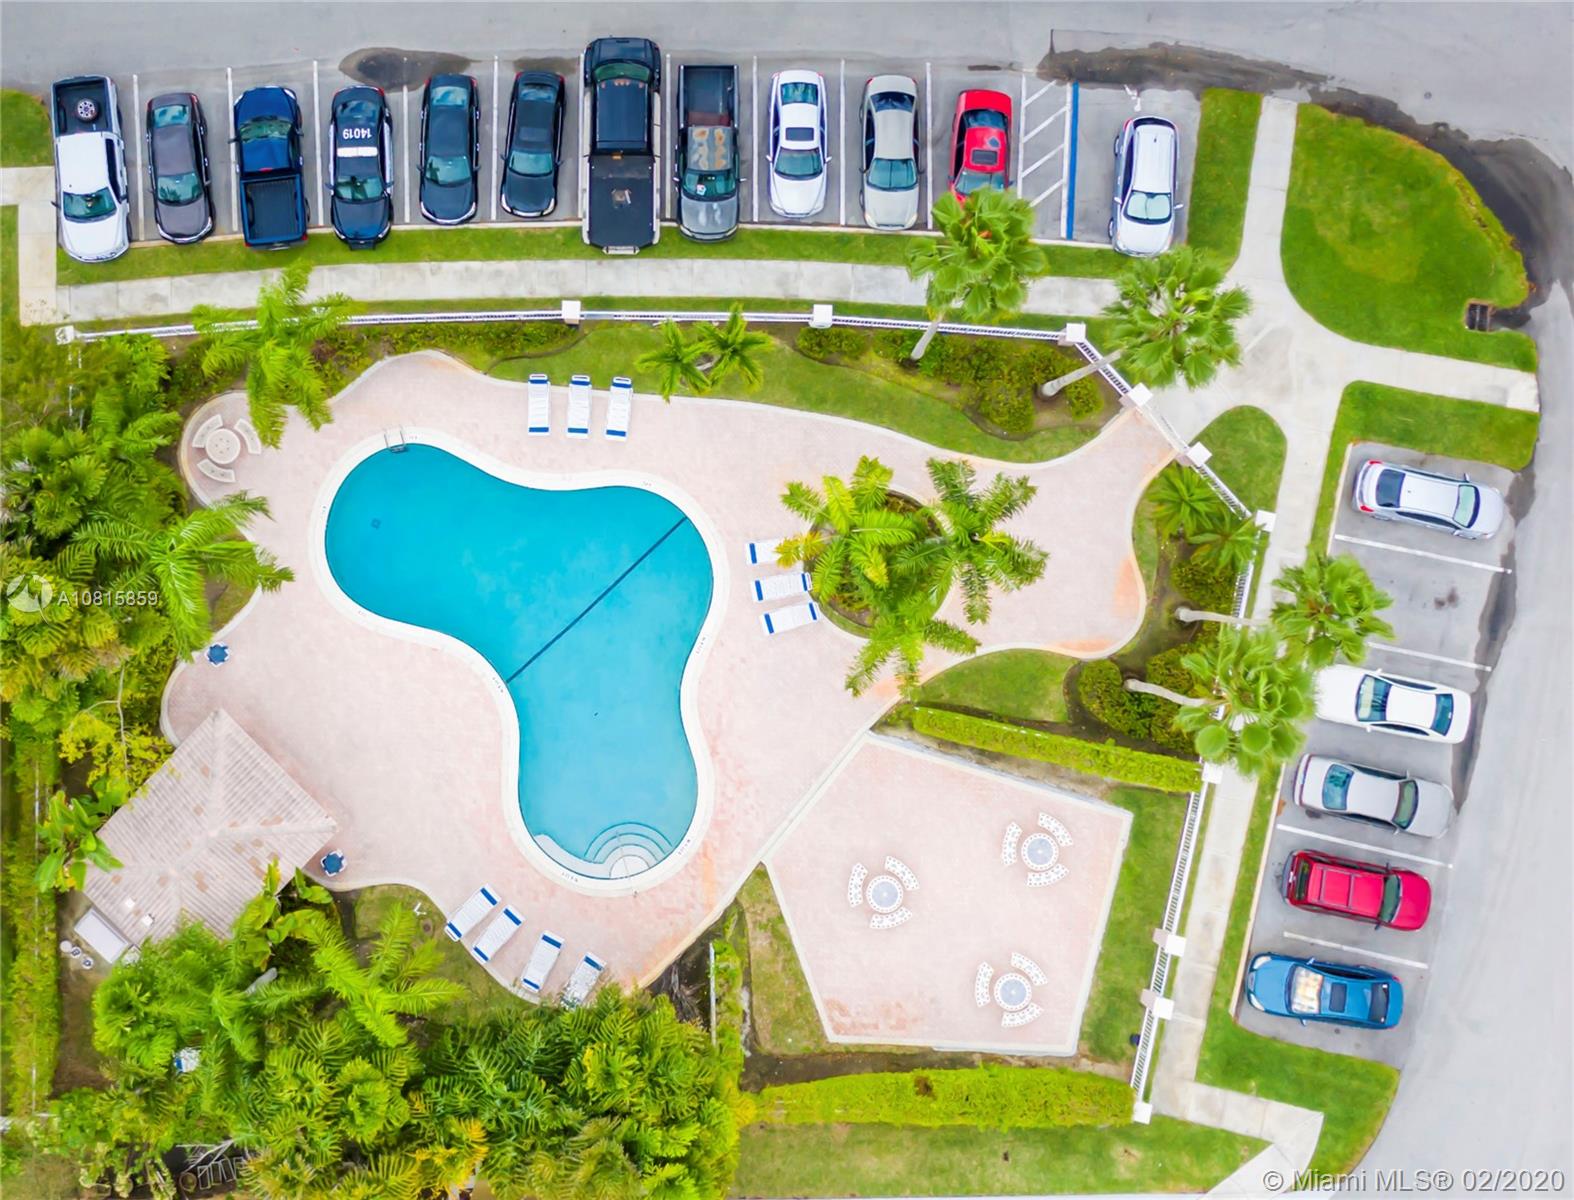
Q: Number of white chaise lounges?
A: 10